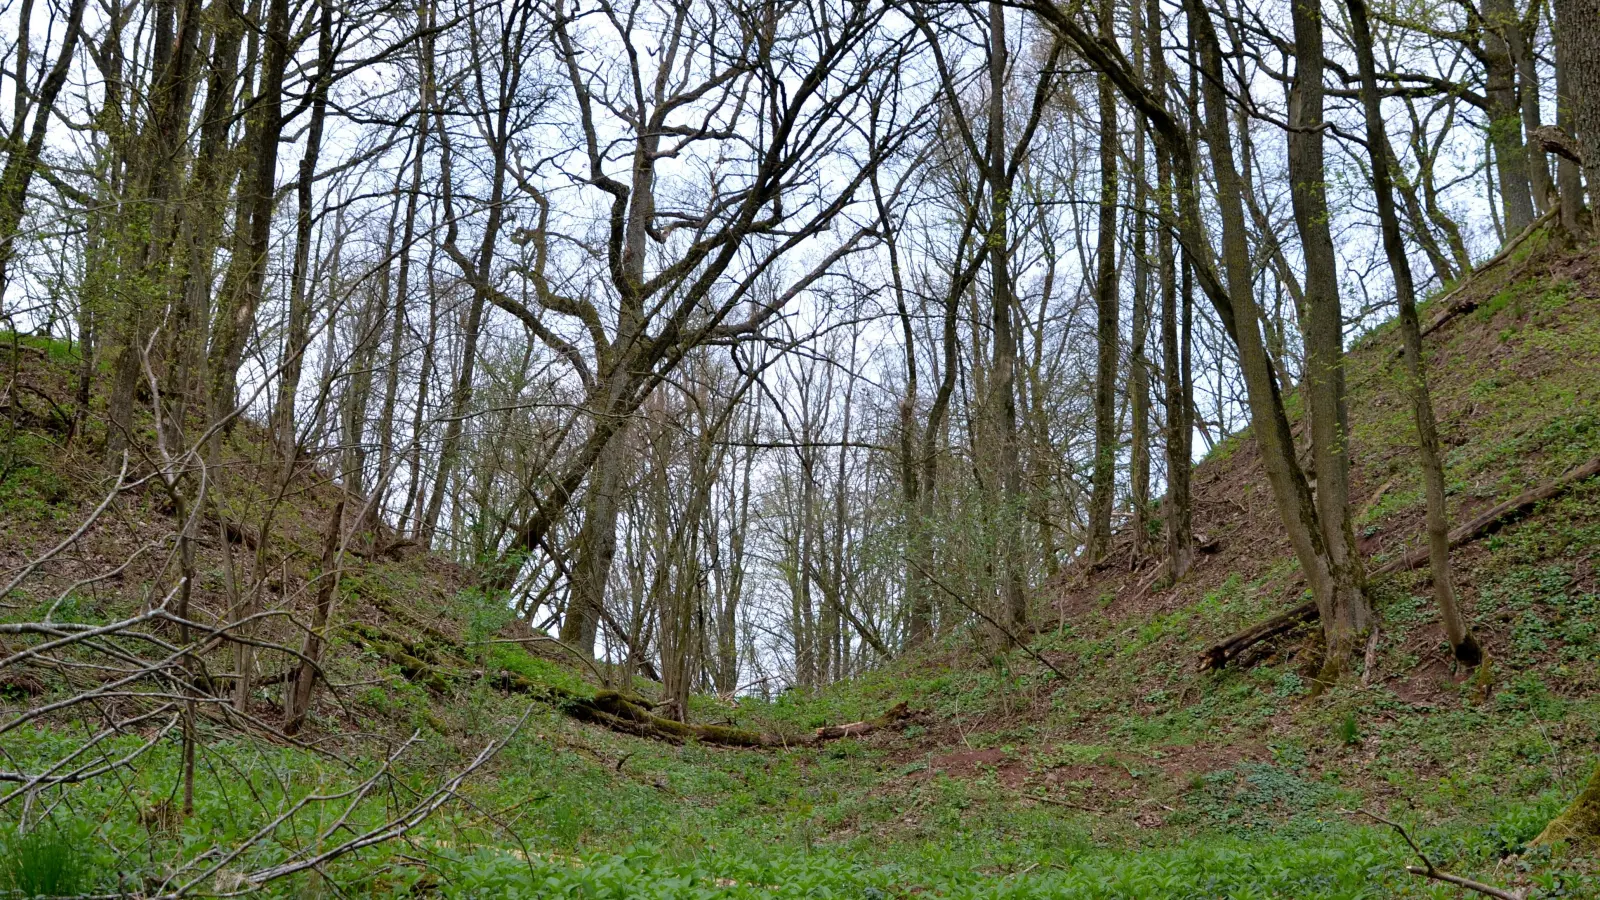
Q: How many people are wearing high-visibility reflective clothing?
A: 0